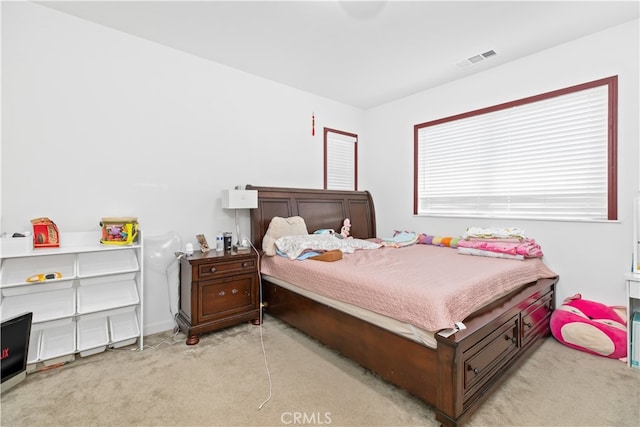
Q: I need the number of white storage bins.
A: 8